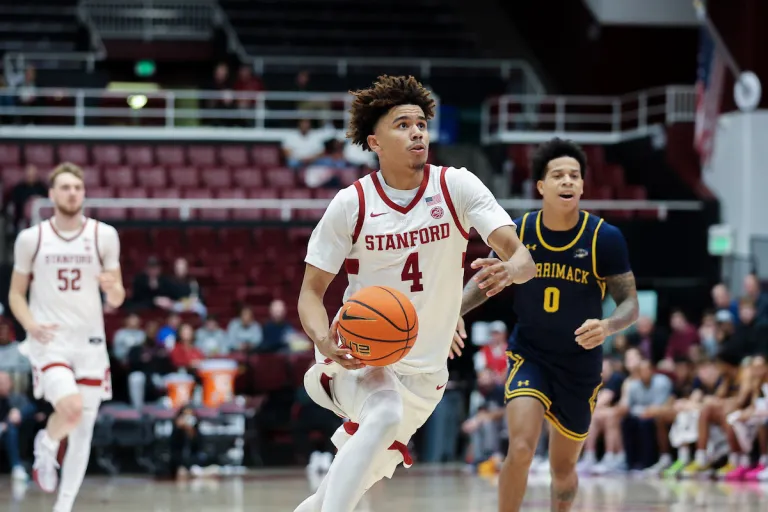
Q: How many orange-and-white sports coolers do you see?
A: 2